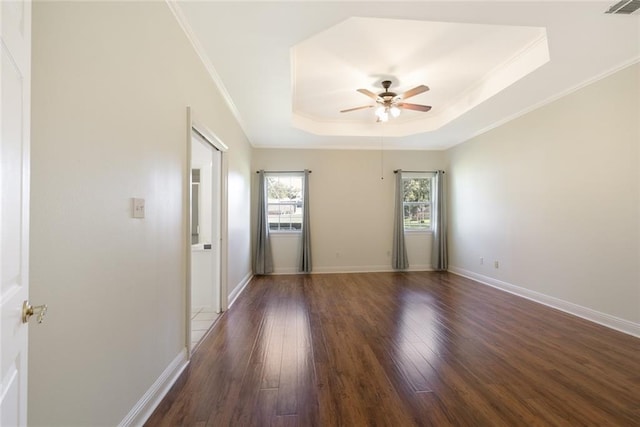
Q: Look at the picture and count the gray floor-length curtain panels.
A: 4